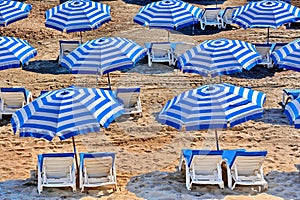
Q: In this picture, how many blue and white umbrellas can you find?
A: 11